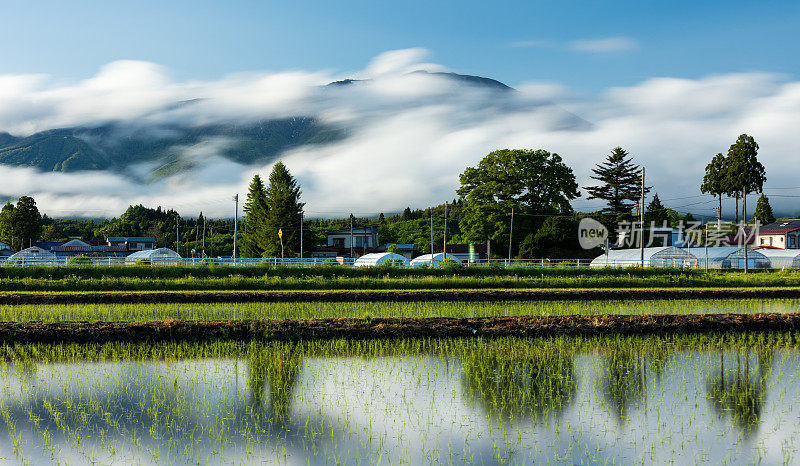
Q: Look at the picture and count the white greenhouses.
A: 7